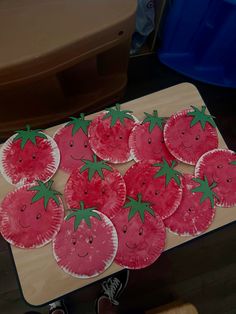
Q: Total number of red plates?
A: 12